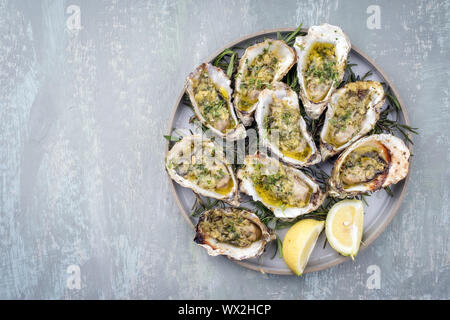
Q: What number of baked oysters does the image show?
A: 9